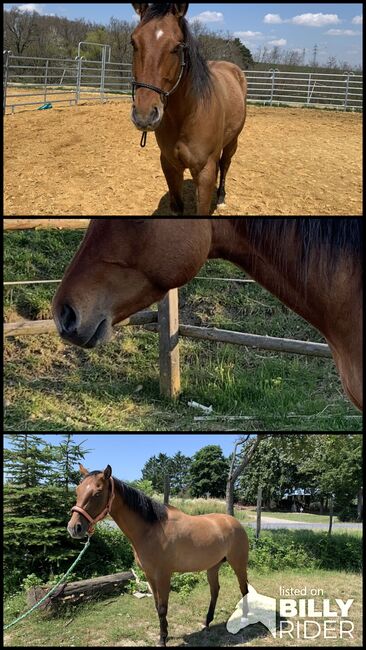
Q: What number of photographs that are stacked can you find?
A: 3